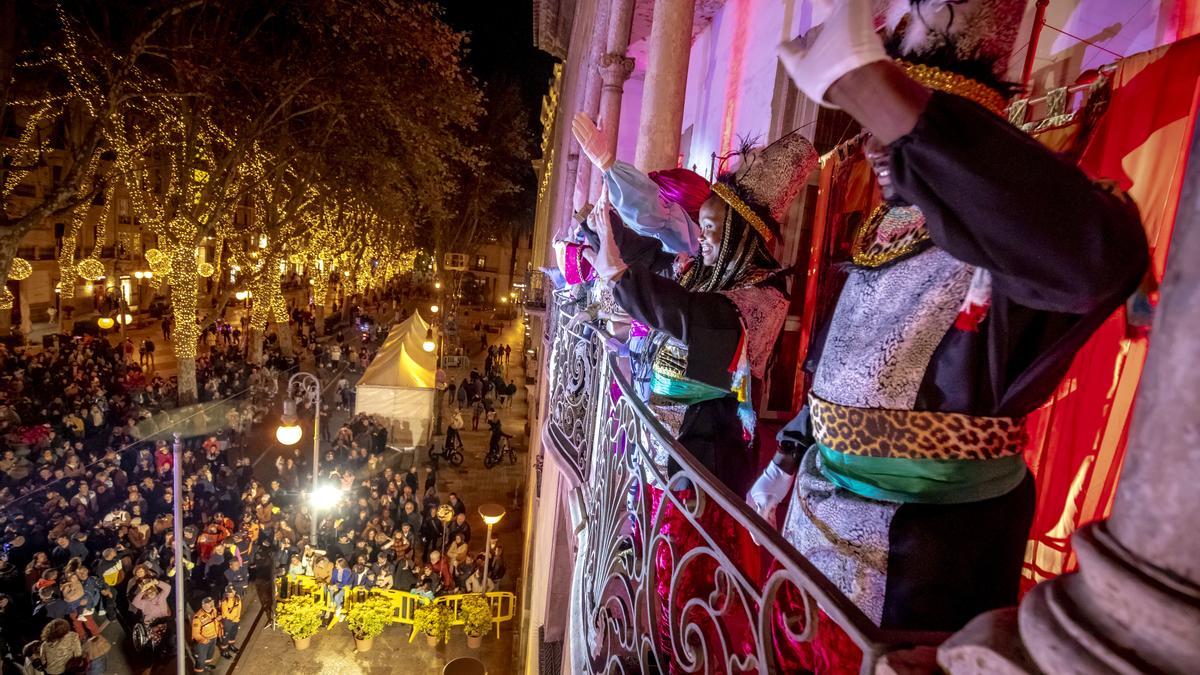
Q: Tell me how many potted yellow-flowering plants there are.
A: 4